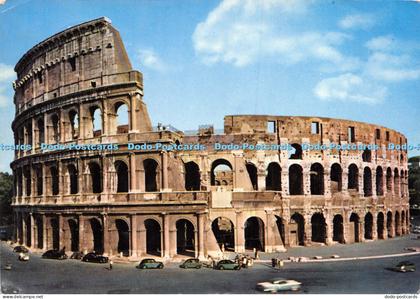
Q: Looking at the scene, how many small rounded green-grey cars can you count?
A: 3